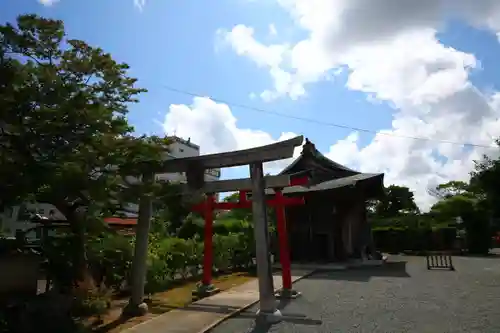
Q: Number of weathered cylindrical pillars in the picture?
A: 2